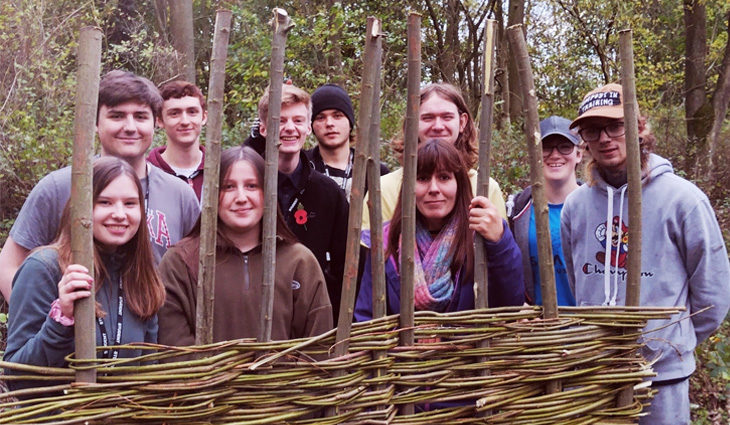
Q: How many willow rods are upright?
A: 9